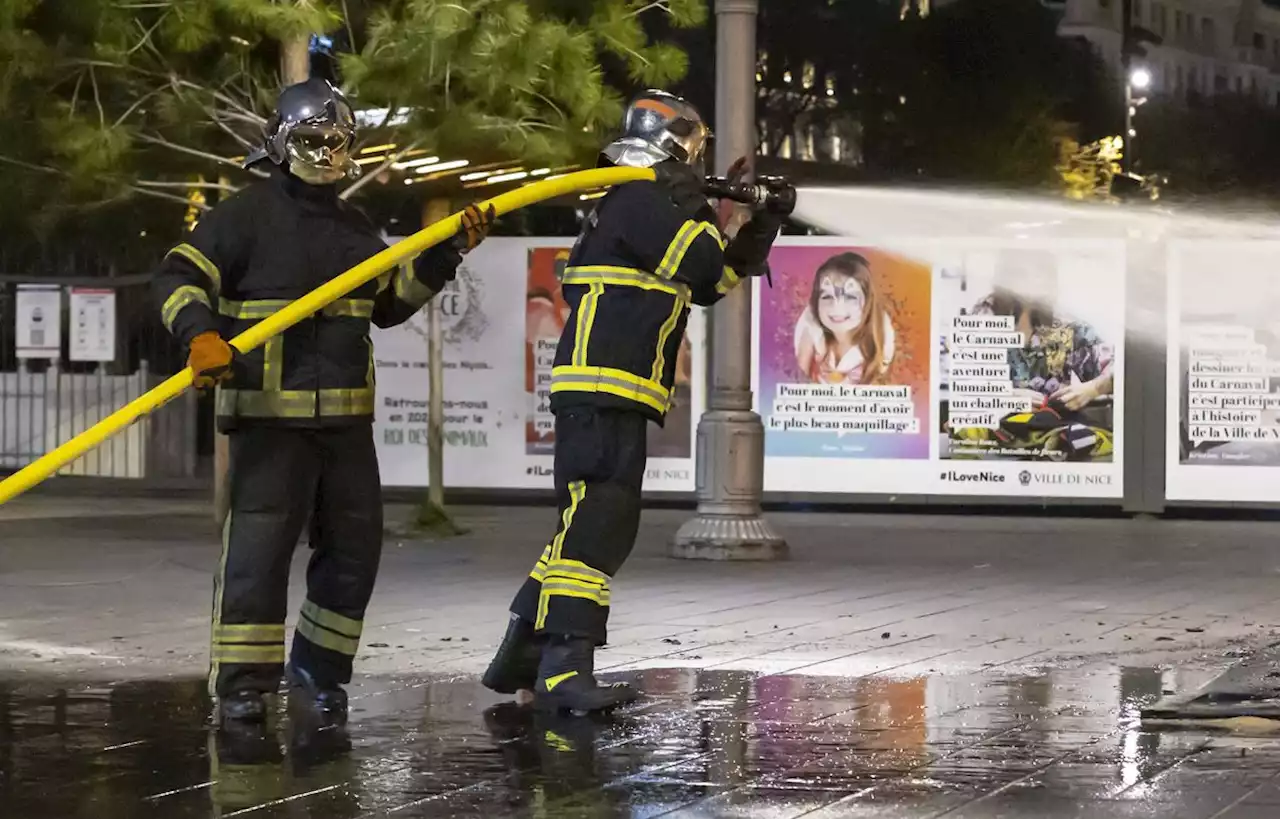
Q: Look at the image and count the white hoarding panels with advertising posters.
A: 3